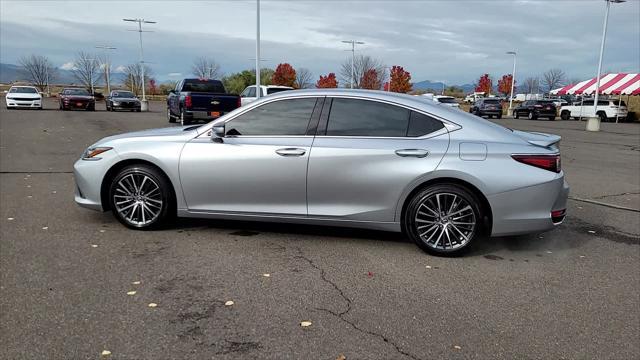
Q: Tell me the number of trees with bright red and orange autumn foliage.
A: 6